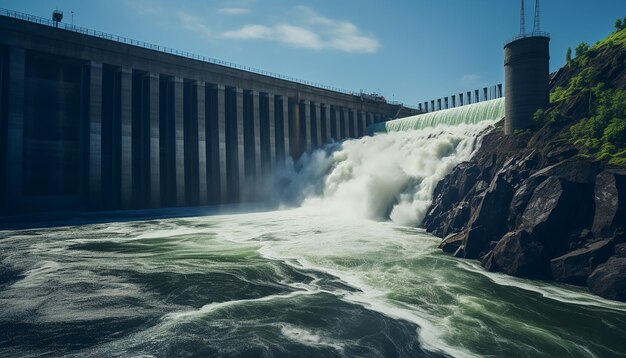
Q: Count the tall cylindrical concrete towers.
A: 1